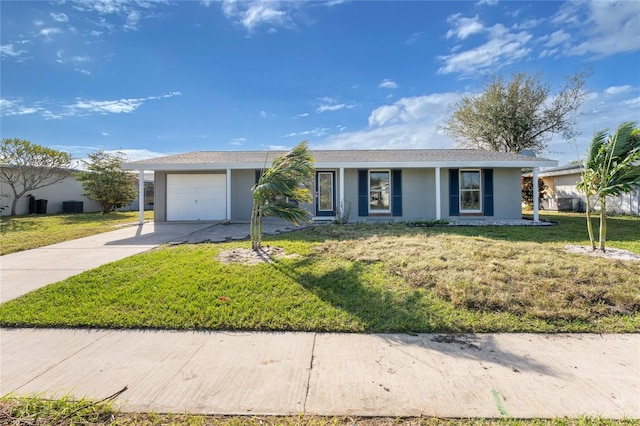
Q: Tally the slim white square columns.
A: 5